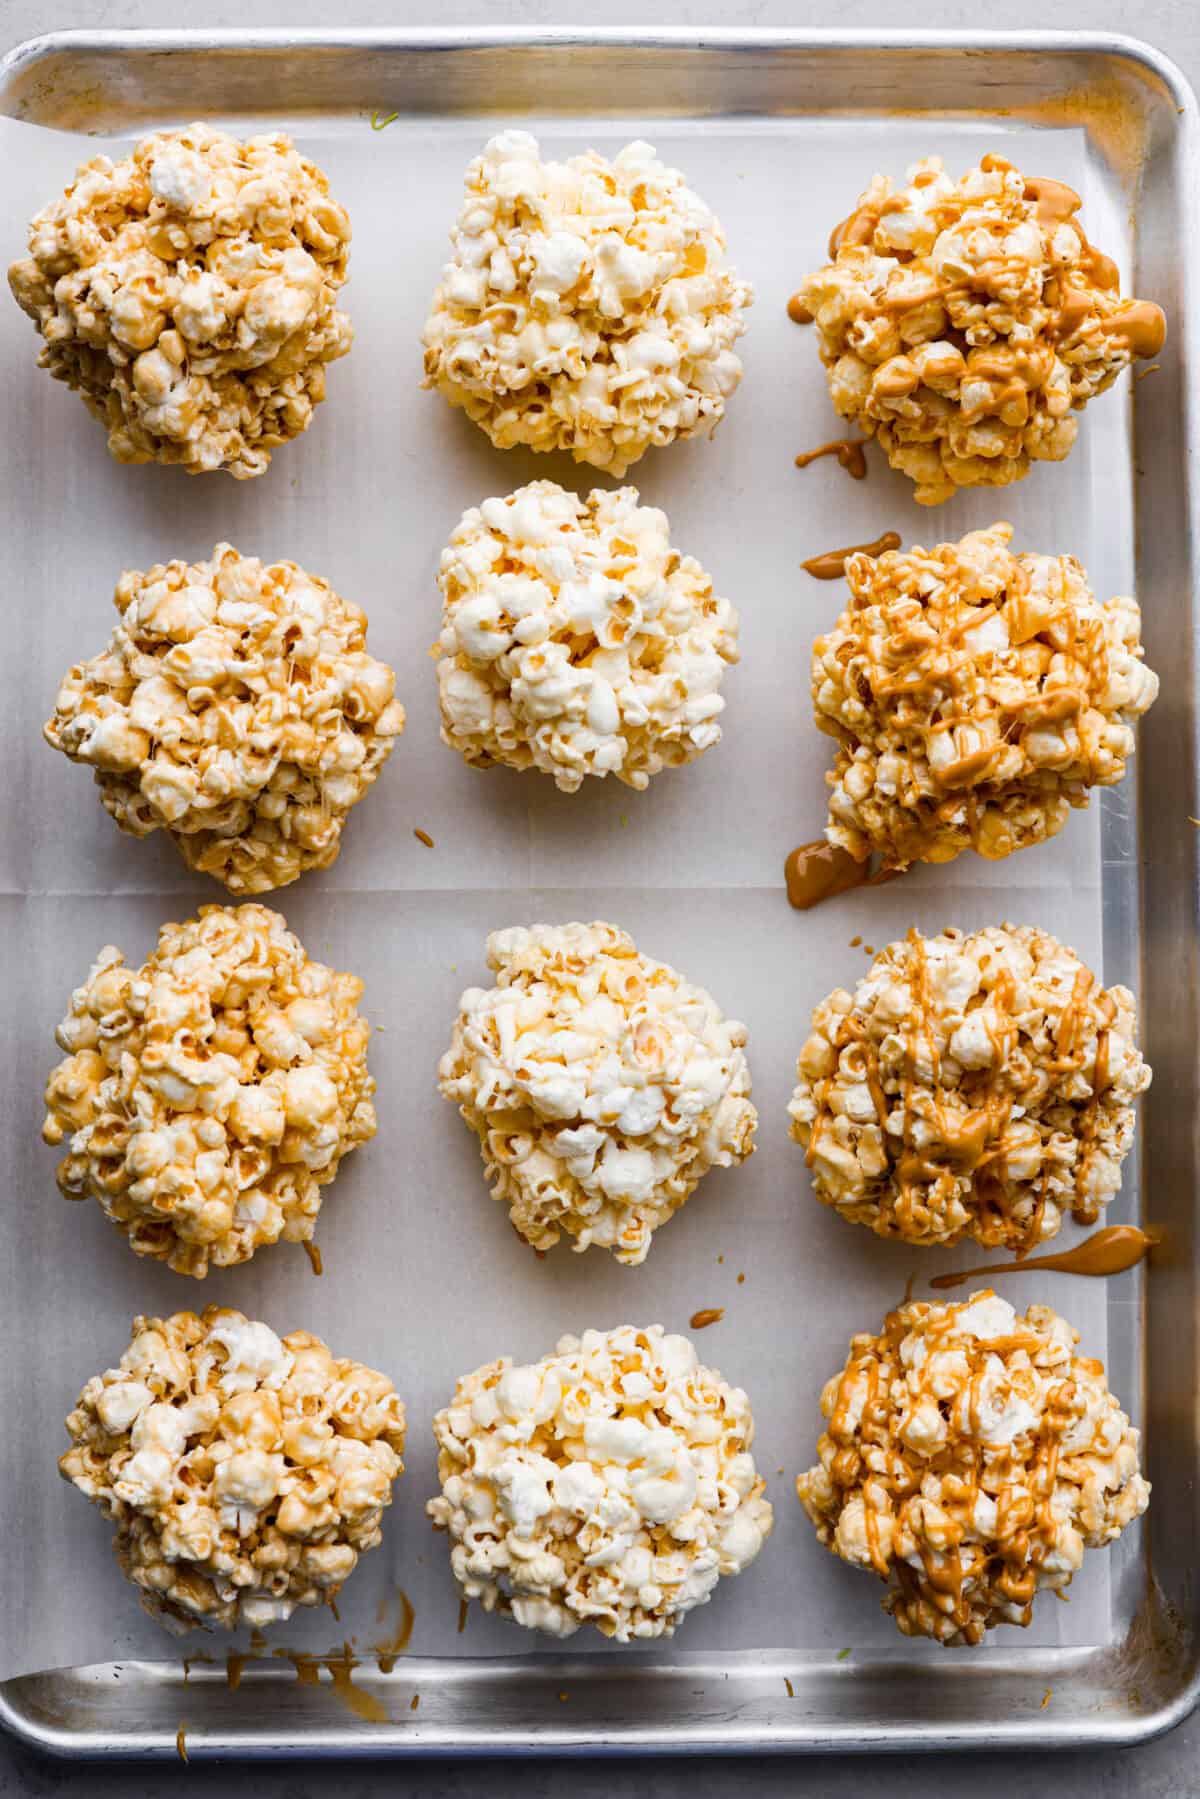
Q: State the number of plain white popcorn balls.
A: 4